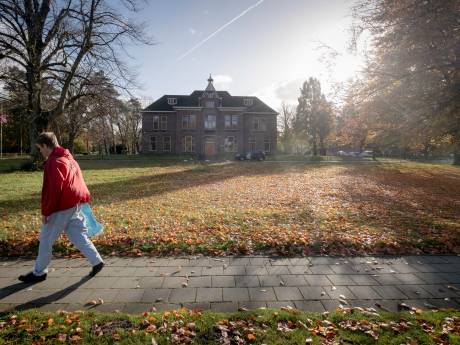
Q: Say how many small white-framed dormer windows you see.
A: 2